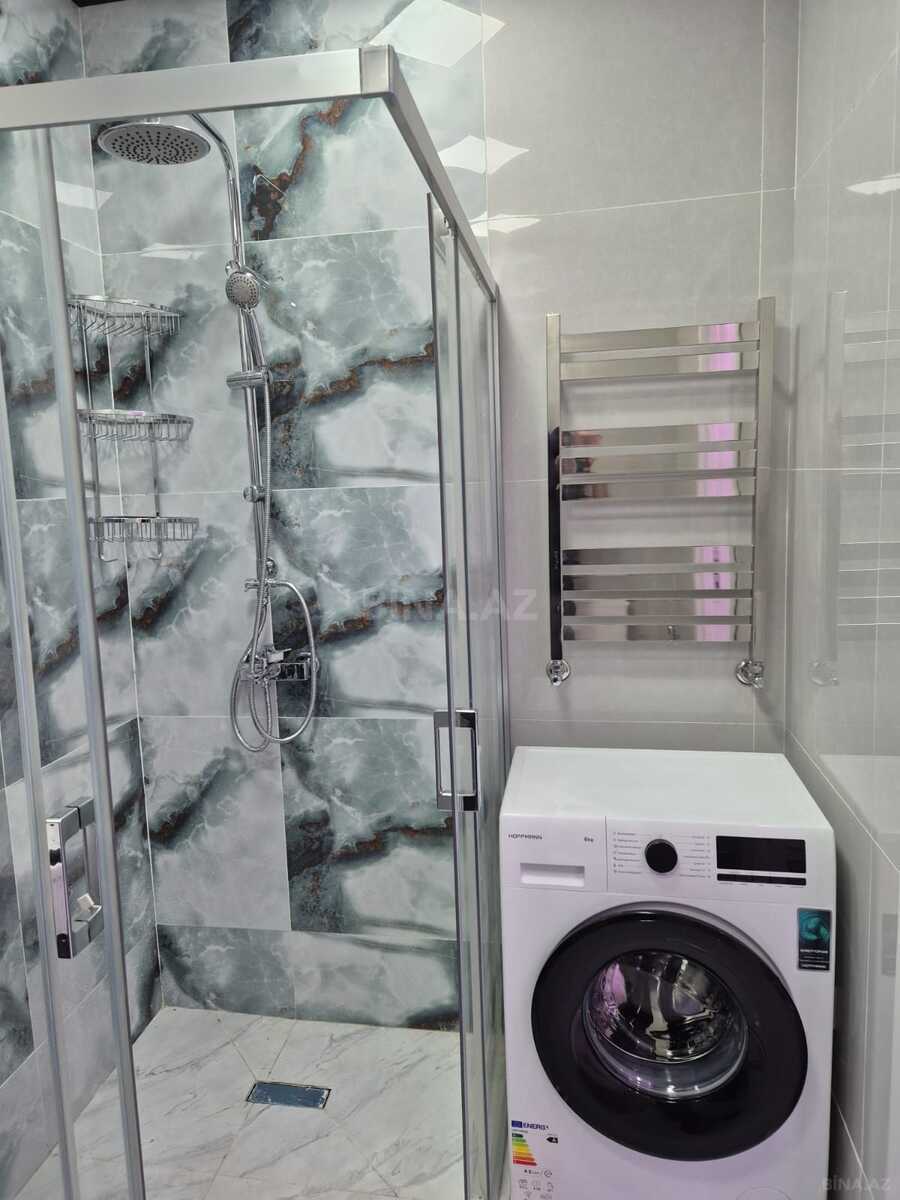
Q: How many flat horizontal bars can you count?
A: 9